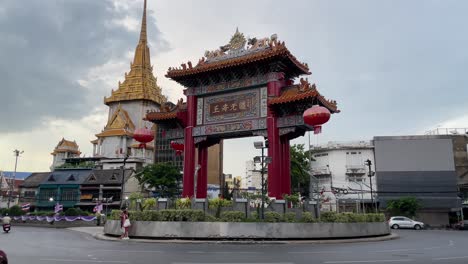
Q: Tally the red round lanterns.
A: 3